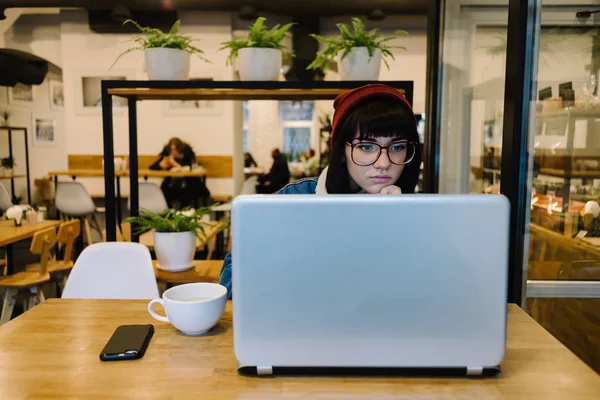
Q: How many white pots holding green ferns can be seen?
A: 4